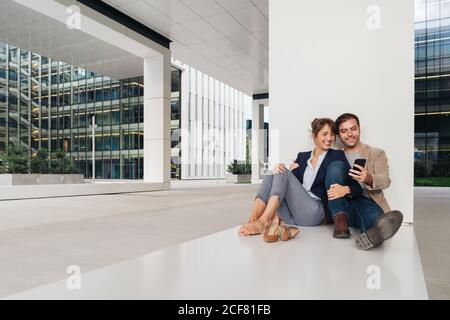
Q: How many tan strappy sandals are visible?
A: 2